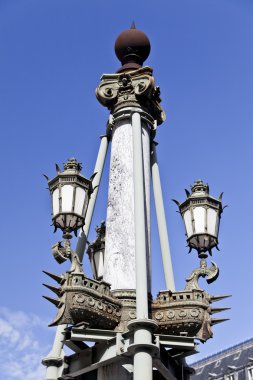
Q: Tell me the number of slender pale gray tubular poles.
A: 3